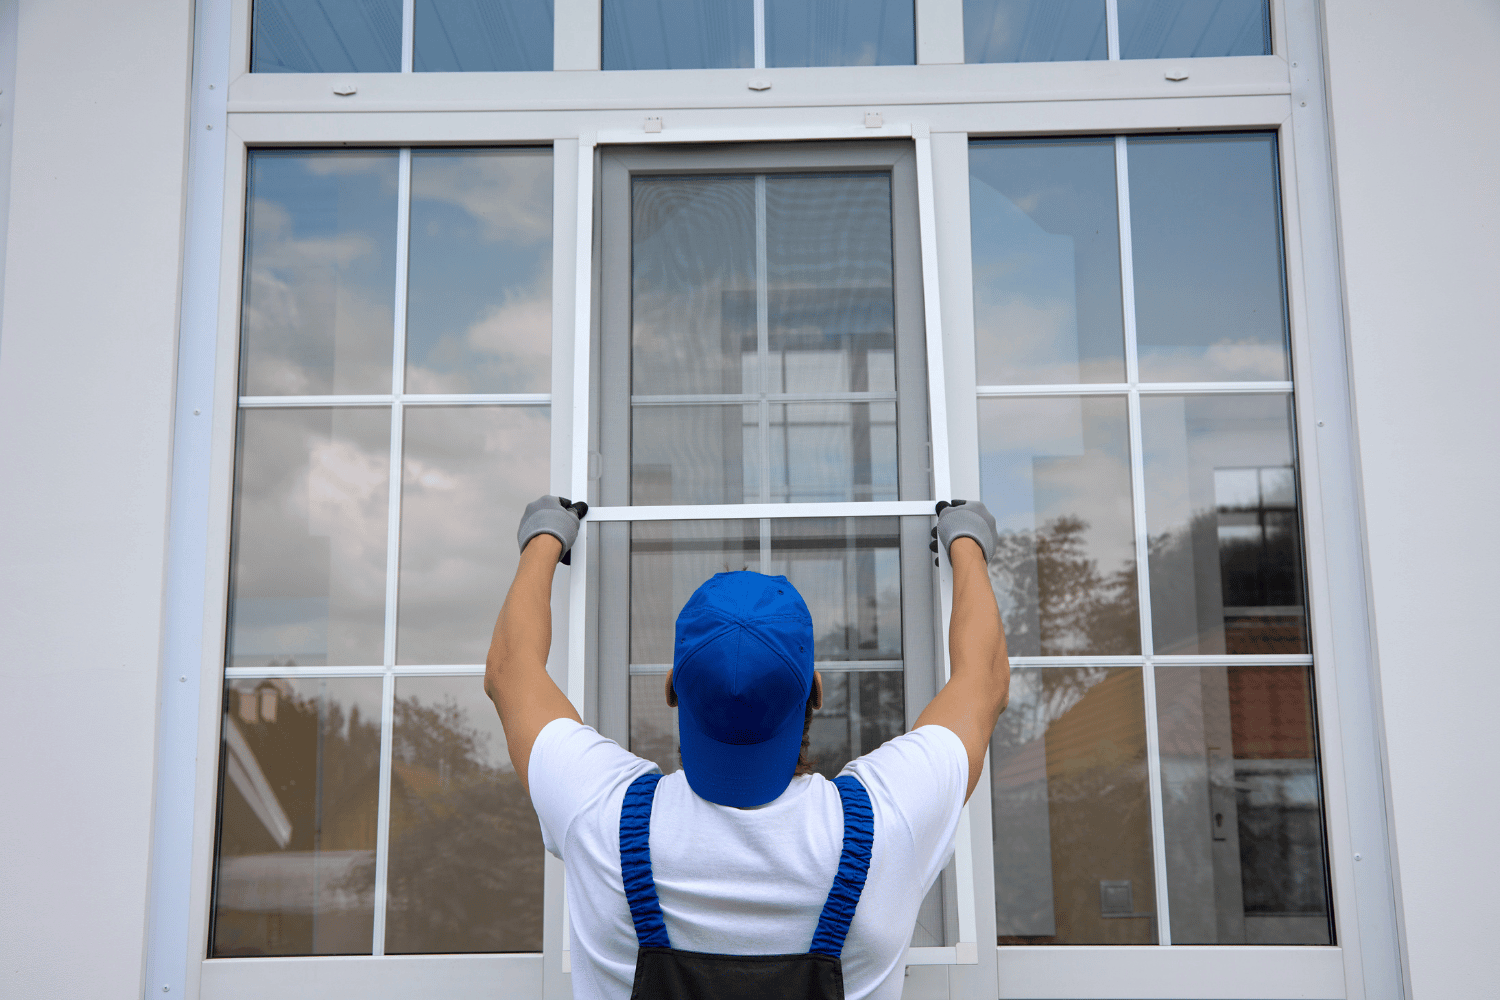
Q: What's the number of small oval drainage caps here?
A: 3